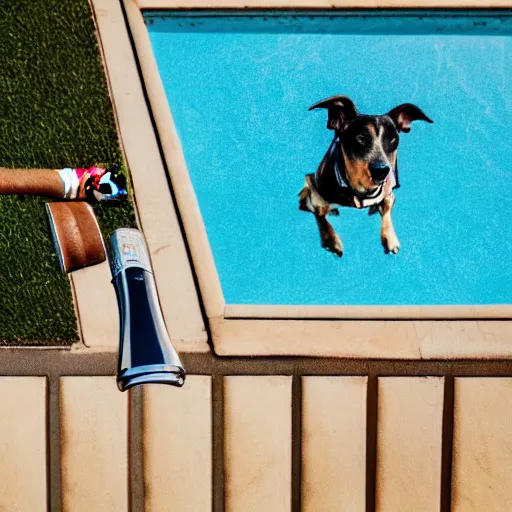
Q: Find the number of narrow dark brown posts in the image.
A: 6